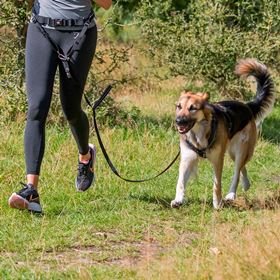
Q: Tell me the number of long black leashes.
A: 1